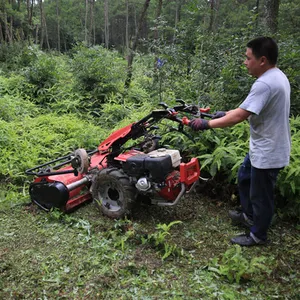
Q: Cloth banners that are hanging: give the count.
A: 0